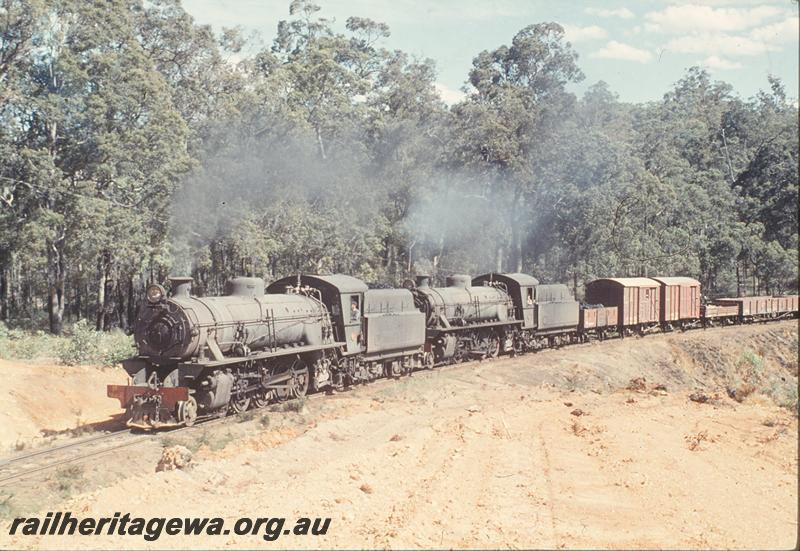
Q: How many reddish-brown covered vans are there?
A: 2